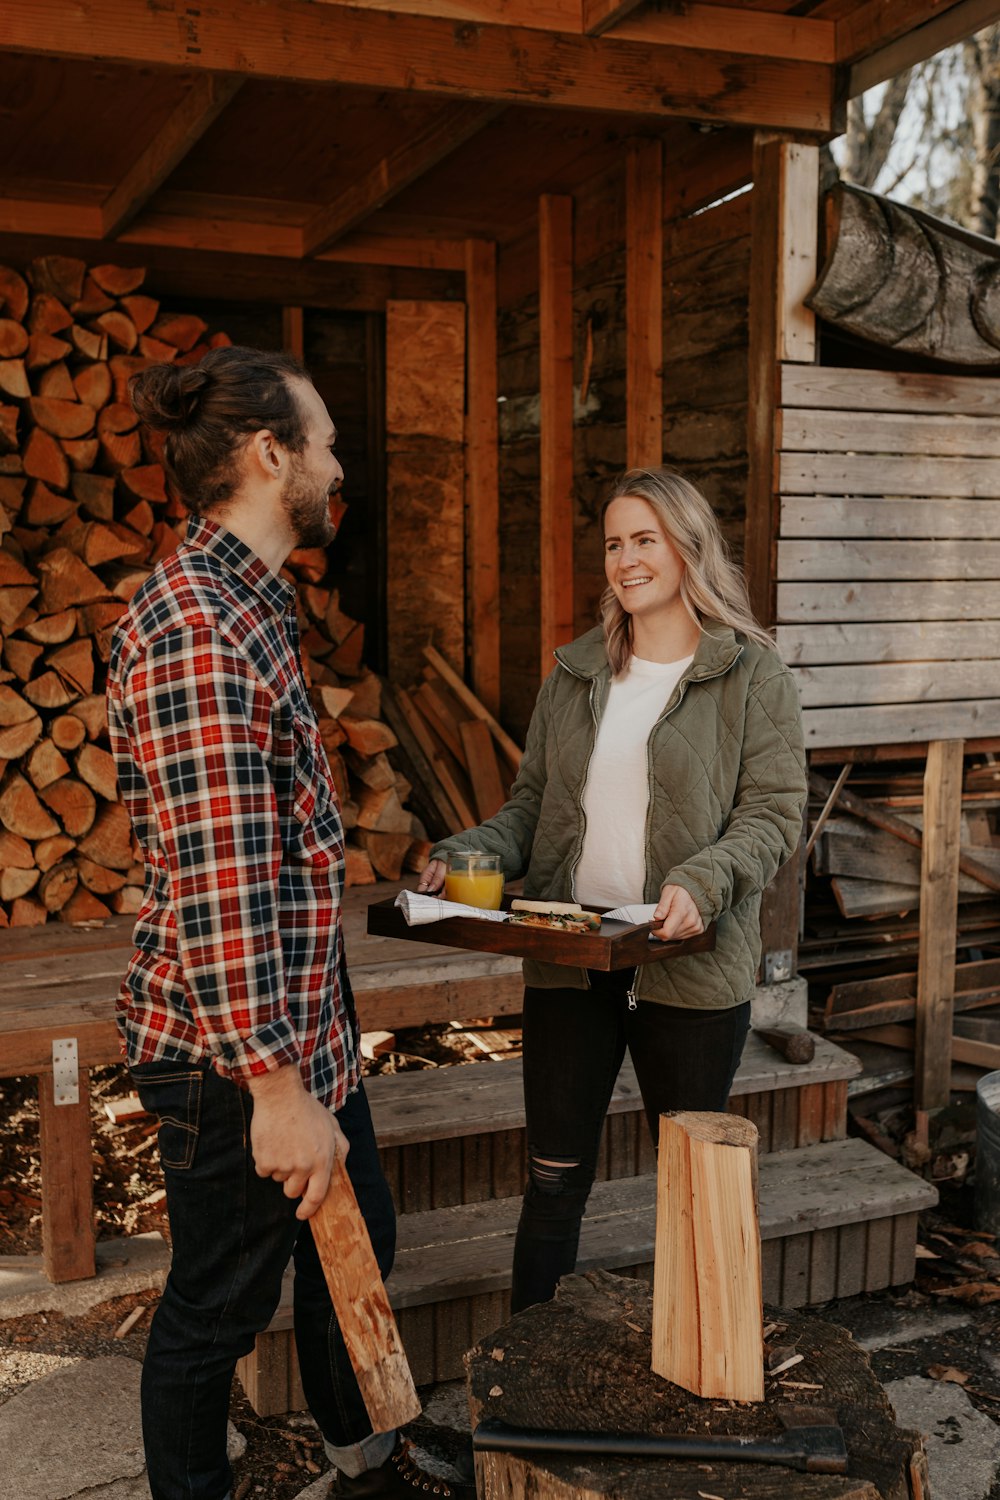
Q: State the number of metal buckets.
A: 1